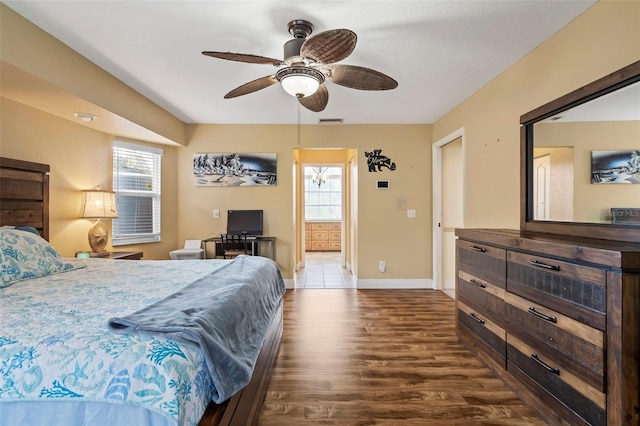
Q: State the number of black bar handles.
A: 6